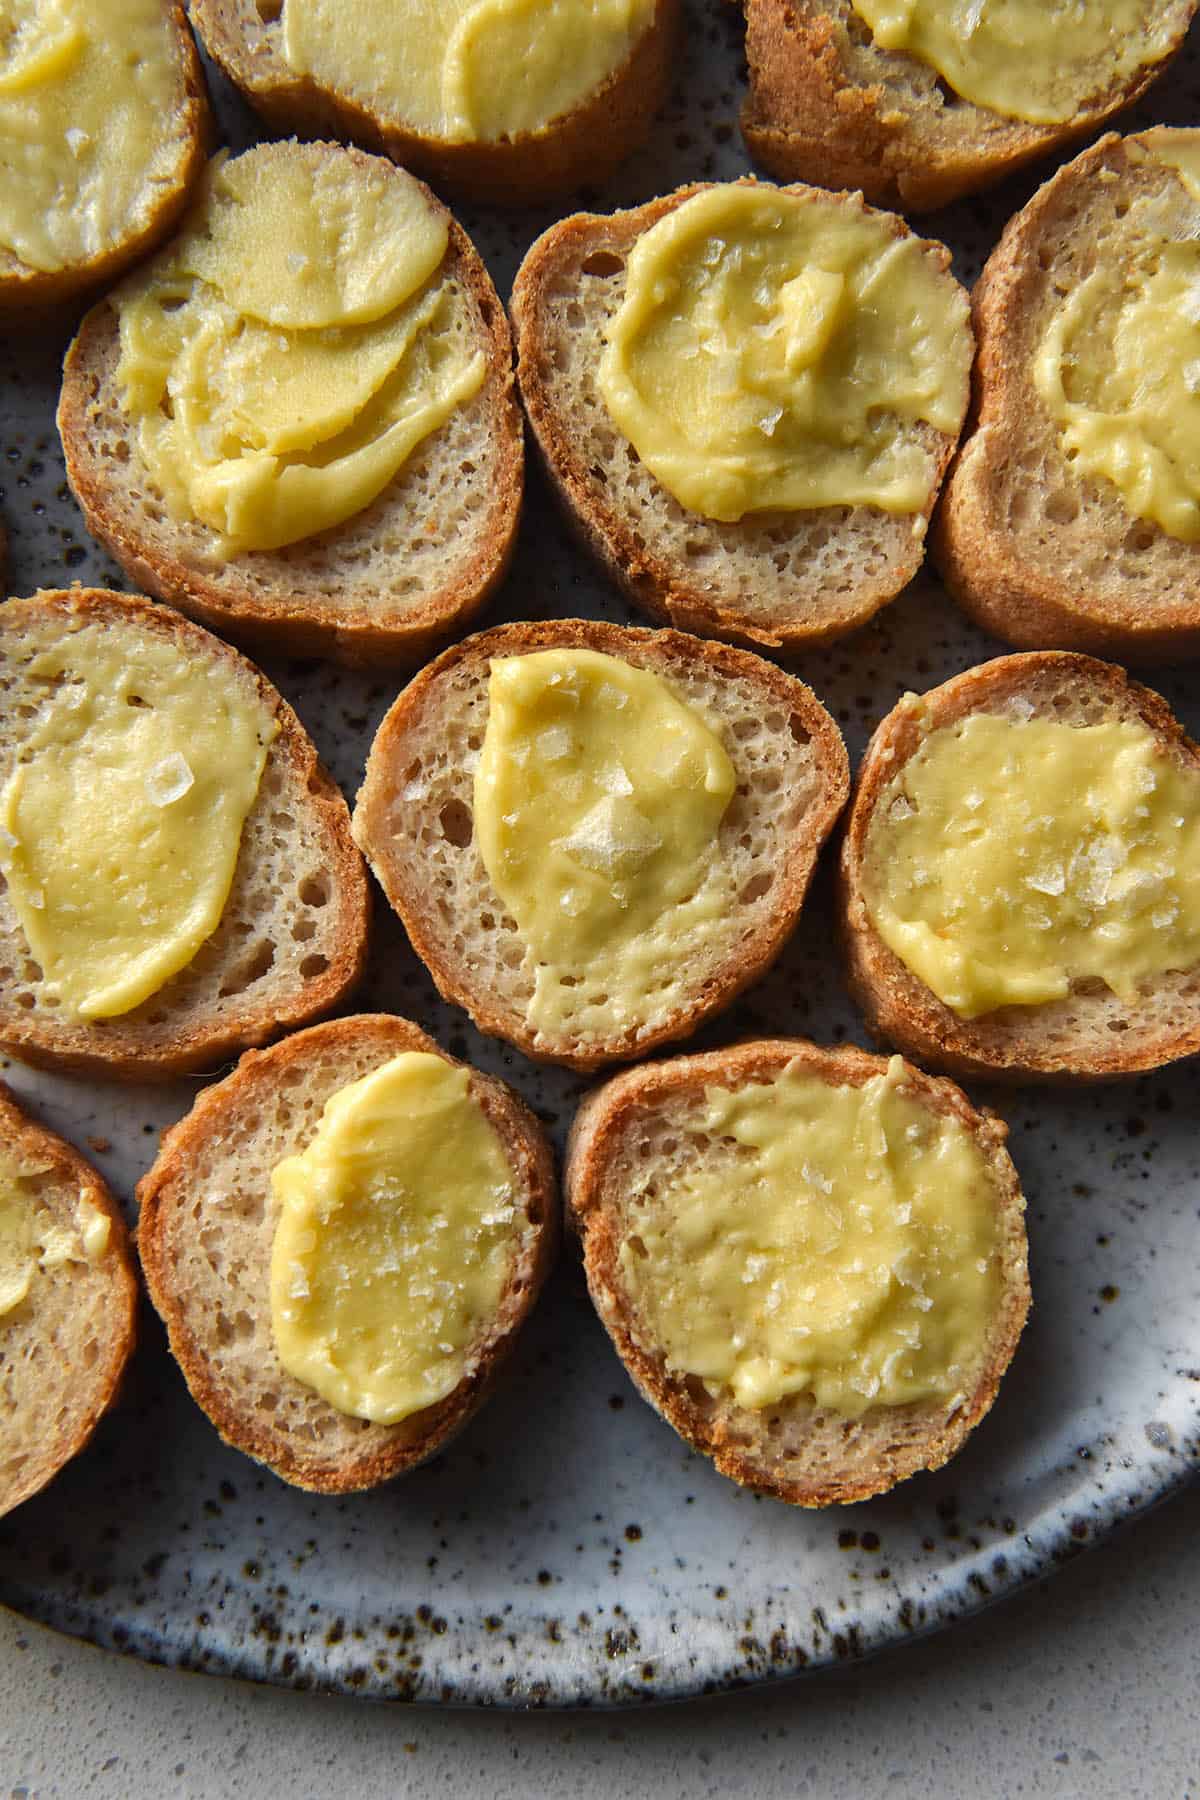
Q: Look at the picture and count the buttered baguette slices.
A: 12